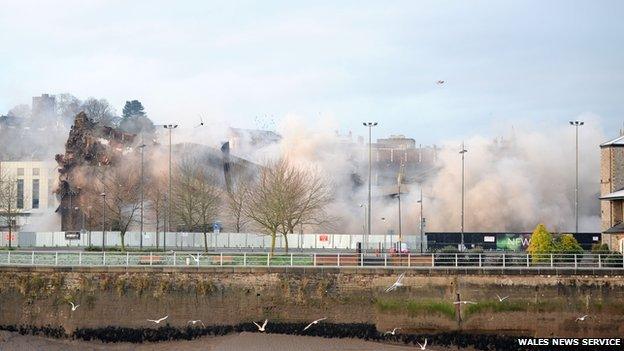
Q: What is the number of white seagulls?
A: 12